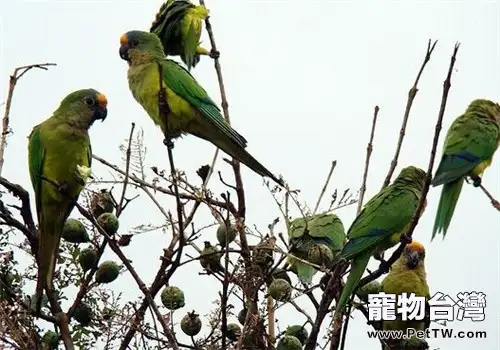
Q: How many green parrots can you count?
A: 7